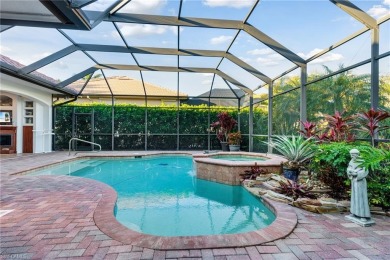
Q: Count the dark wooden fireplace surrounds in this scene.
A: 1